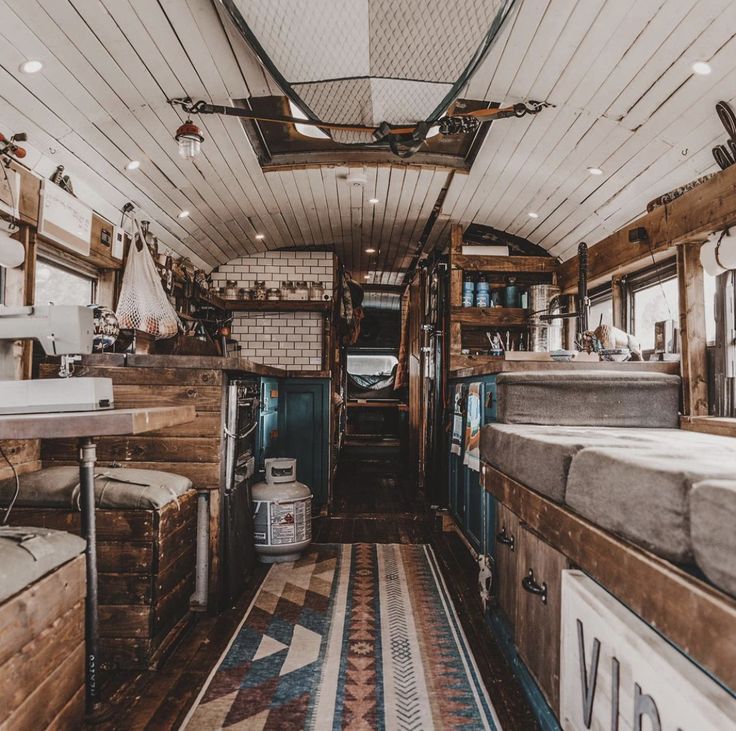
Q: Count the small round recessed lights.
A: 10